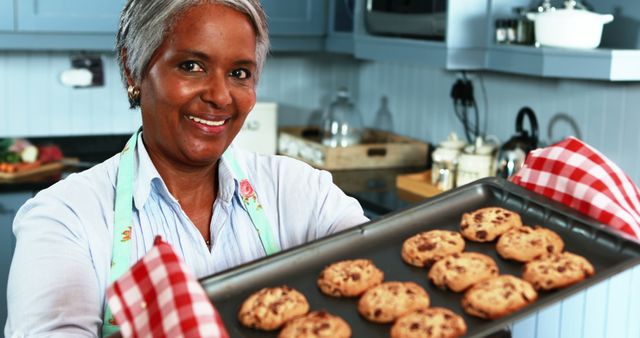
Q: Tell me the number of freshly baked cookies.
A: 11